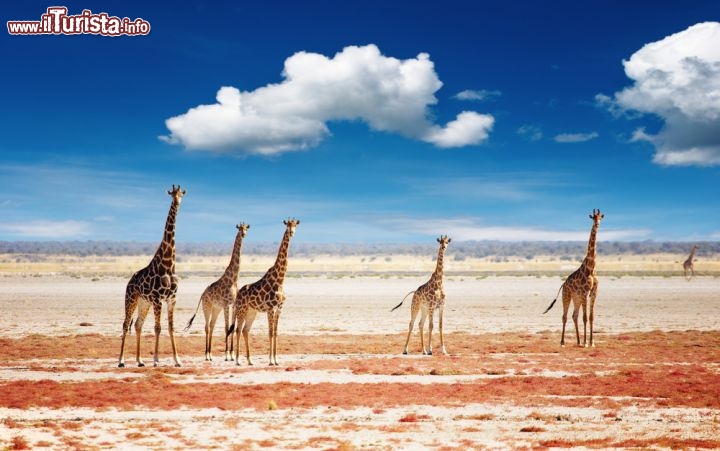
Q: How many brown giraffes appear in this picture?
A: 6